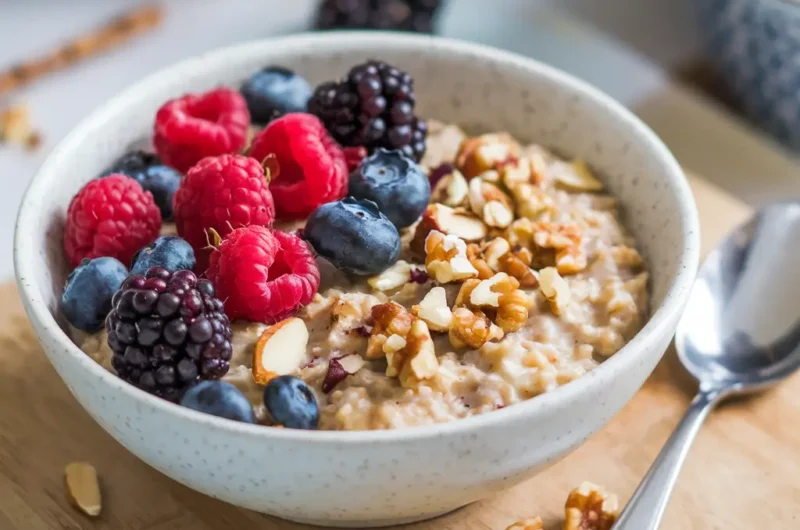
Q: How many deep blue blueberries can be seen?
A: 9